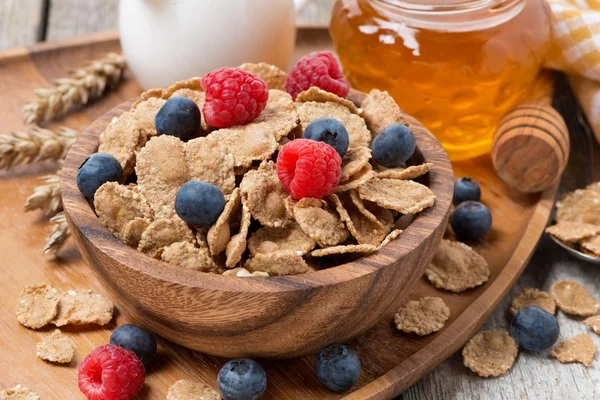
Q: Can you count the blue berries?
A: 11